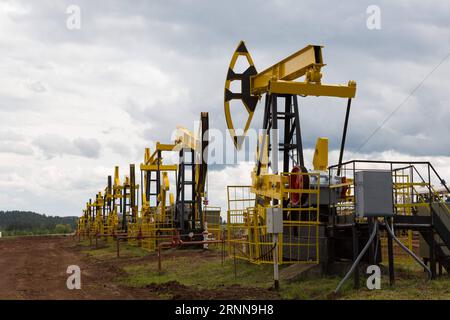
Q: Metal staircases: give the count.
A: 1